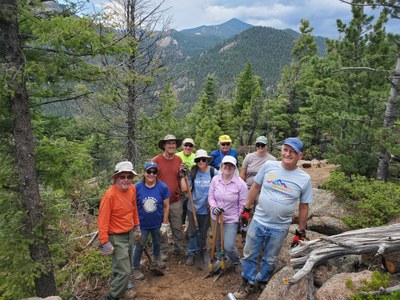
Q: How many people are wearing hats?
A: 9